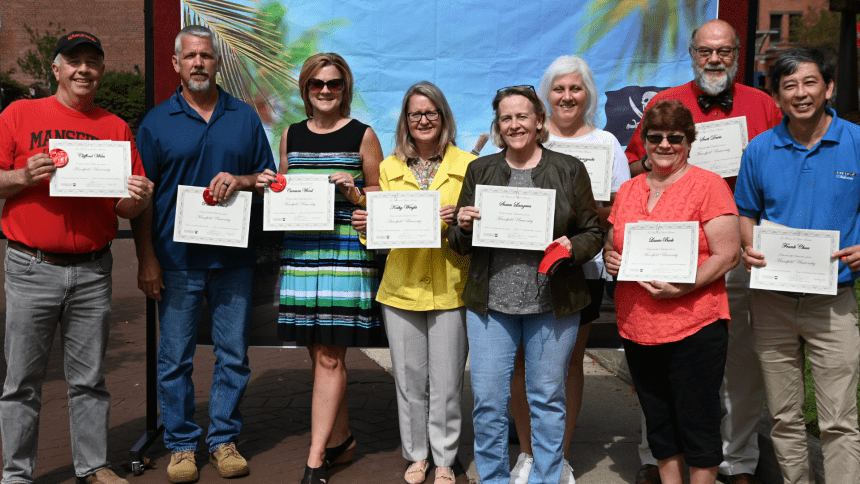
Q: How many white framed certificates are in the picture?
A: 9